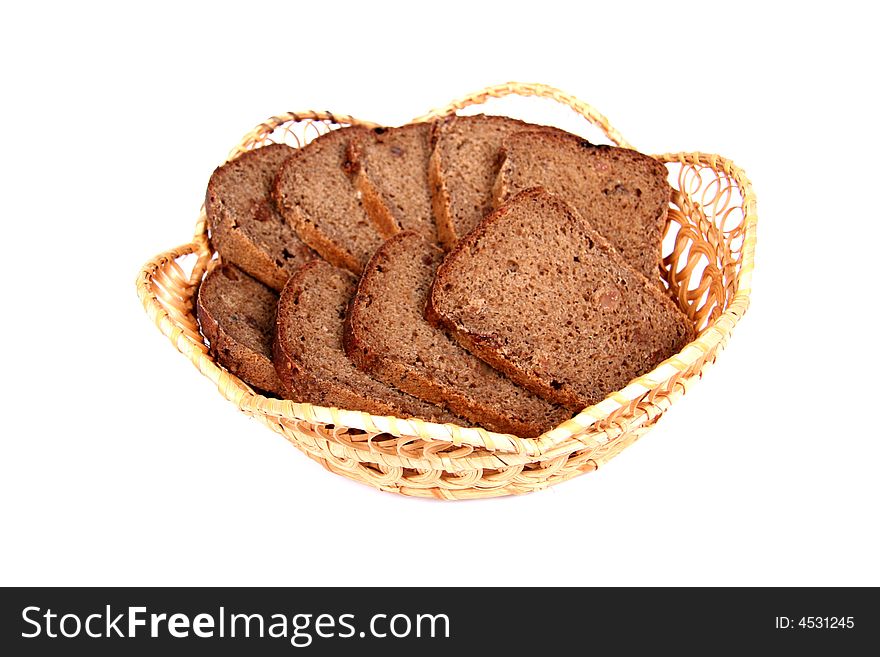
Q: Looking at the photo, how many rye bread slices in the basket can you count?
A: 9